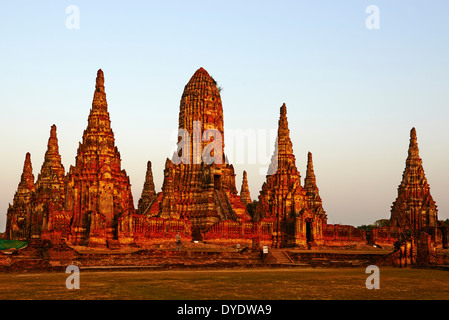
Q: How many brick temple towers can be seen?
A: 9